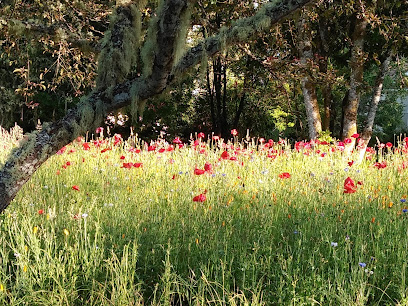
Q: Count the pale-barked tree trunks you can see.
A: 3